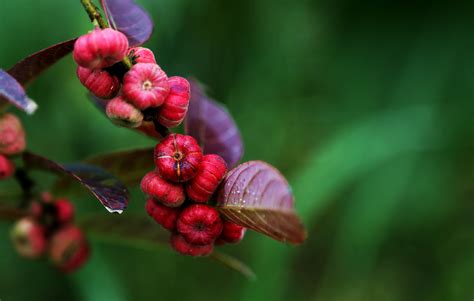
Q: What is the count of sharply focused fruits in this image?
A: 13